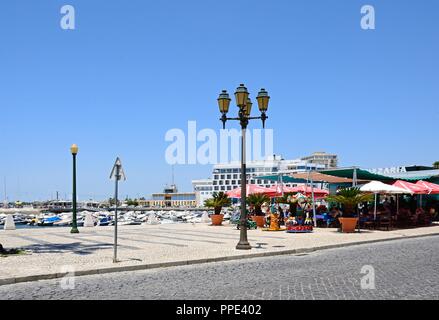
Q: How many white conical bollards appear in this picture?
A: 4